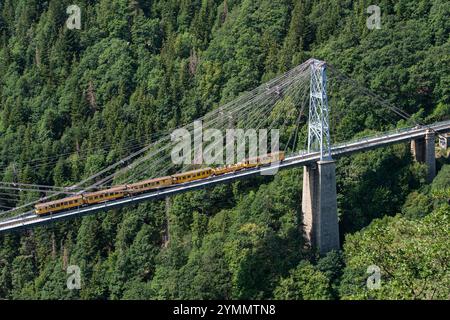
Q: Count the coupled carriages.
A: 6